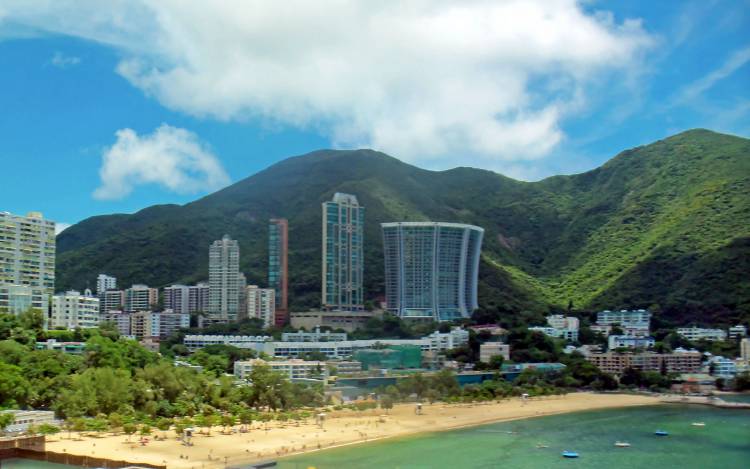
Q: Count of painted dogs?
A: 0